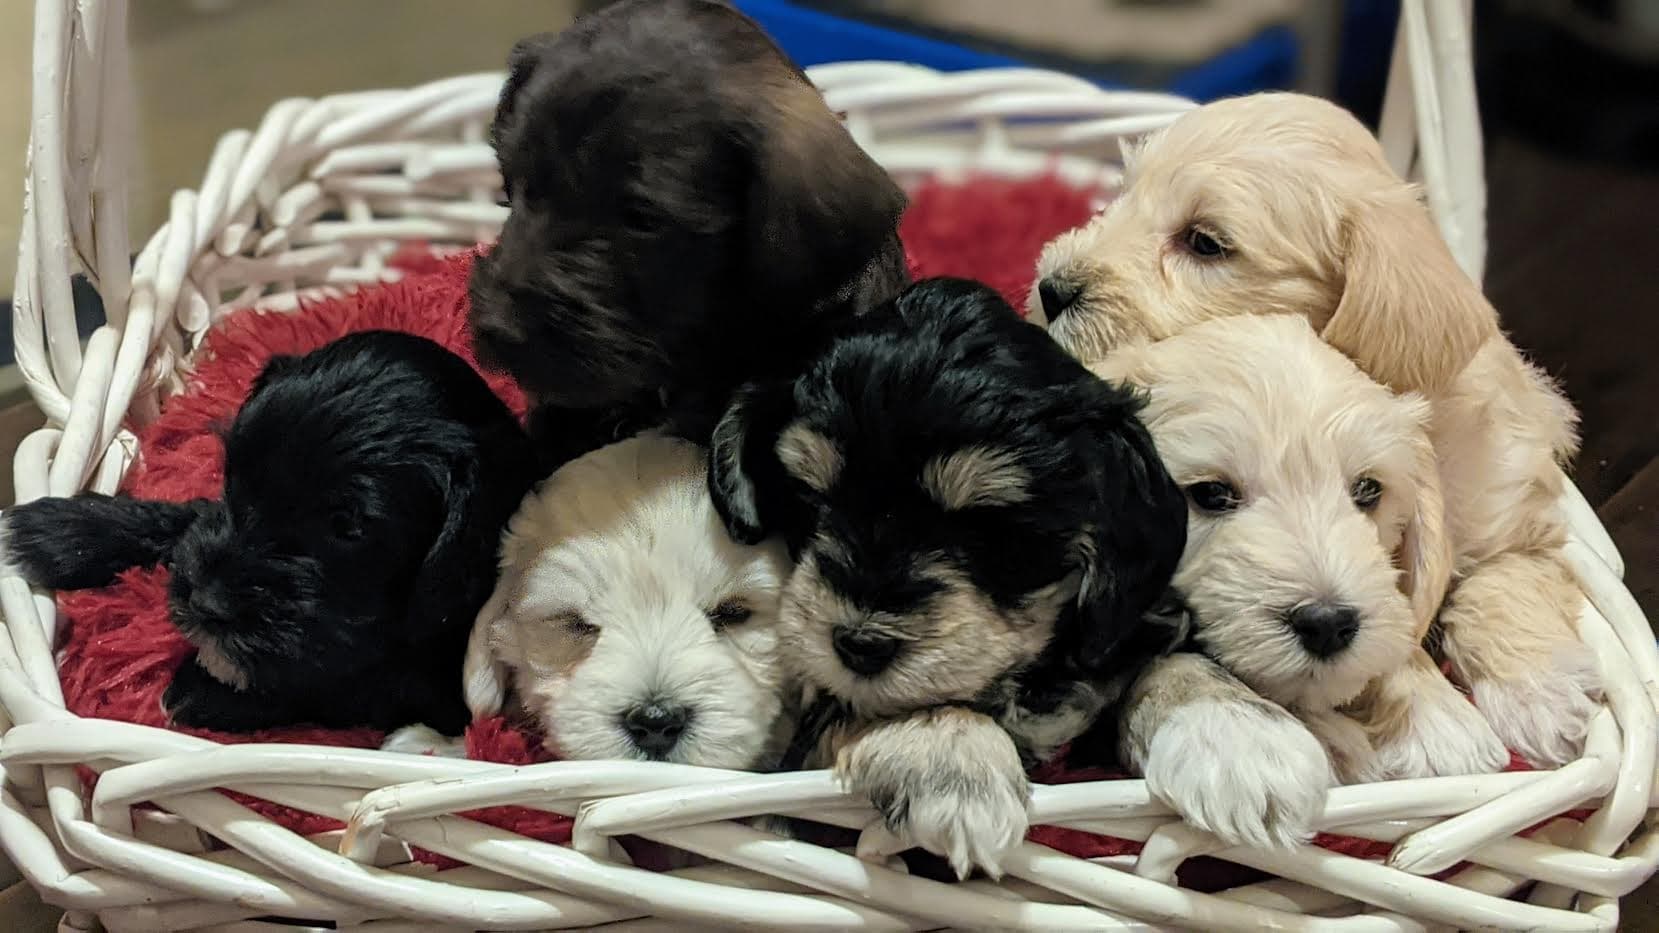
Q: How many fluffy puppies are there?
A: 6